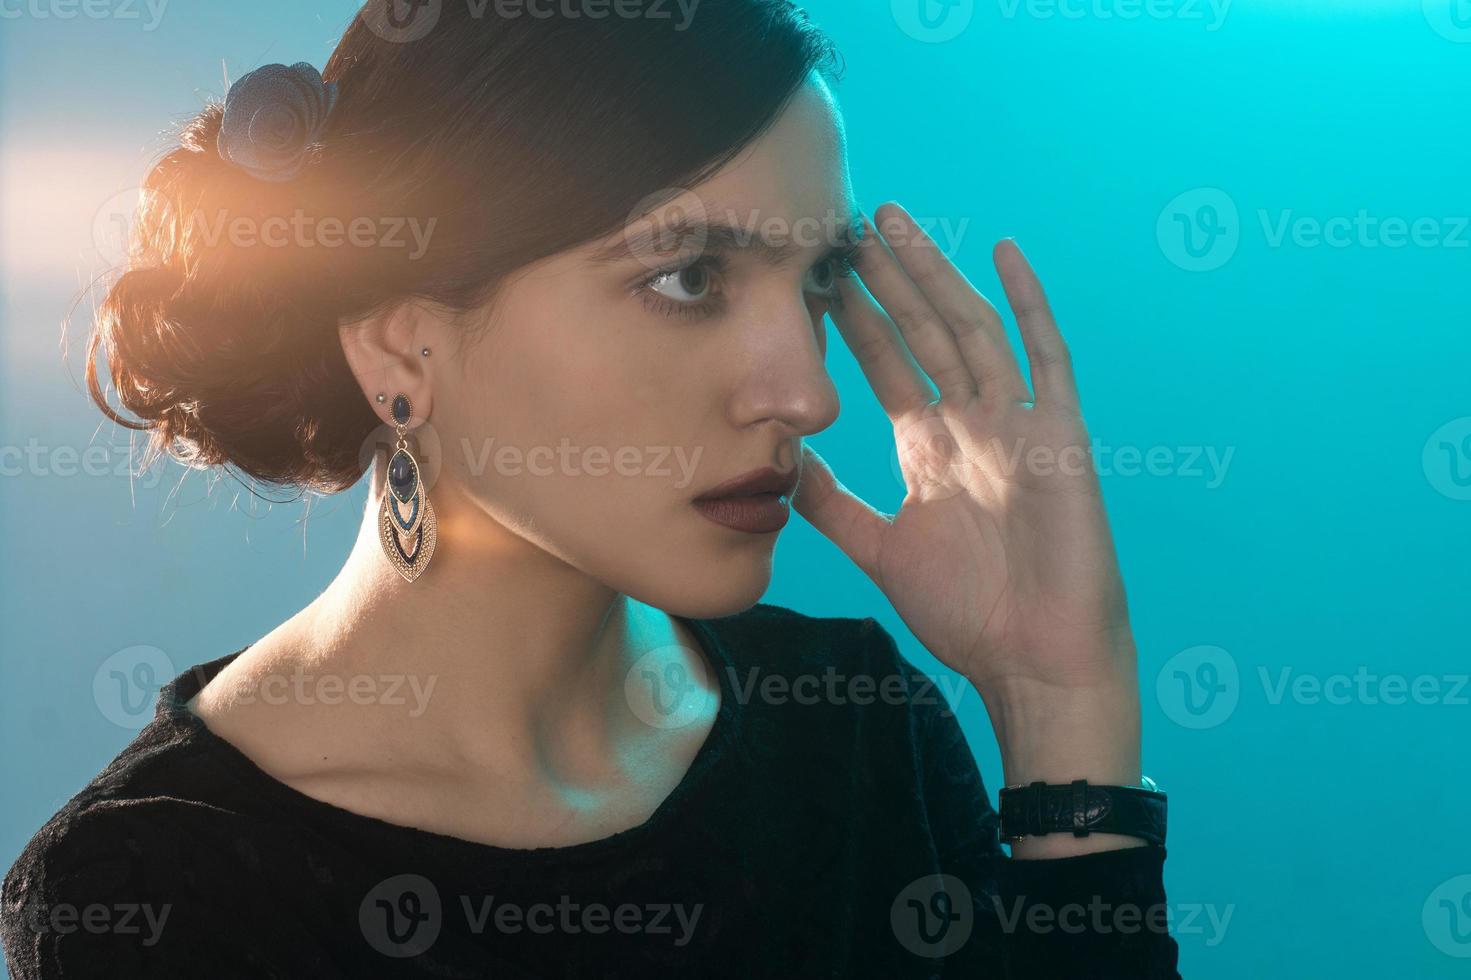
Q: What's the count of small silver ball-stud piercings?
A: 2